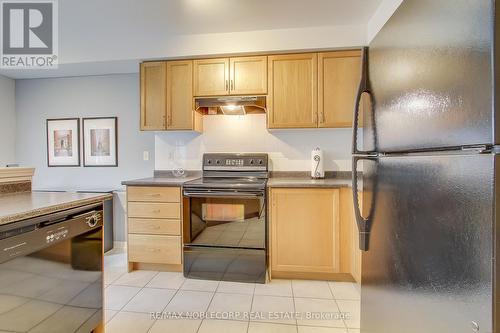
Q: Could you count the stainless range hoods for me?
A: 1